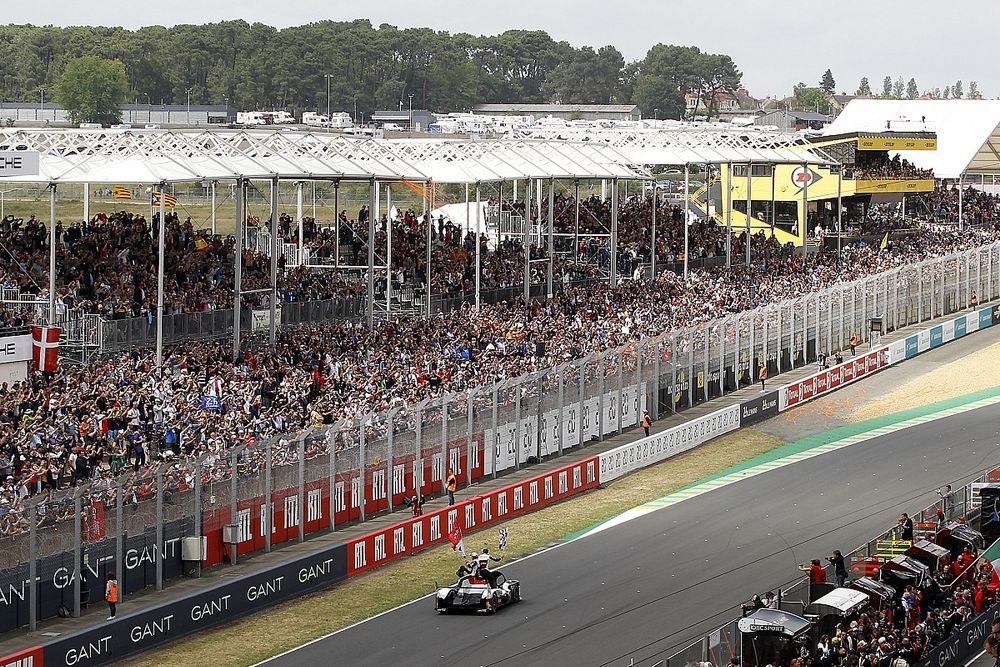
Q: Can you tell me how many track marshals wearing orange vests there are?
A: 6